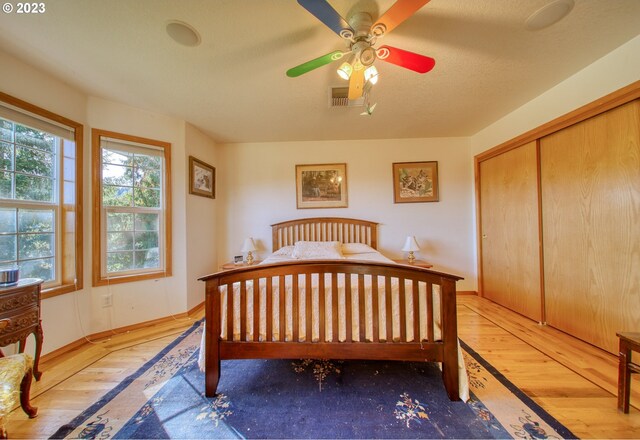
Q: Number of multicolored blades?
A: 5